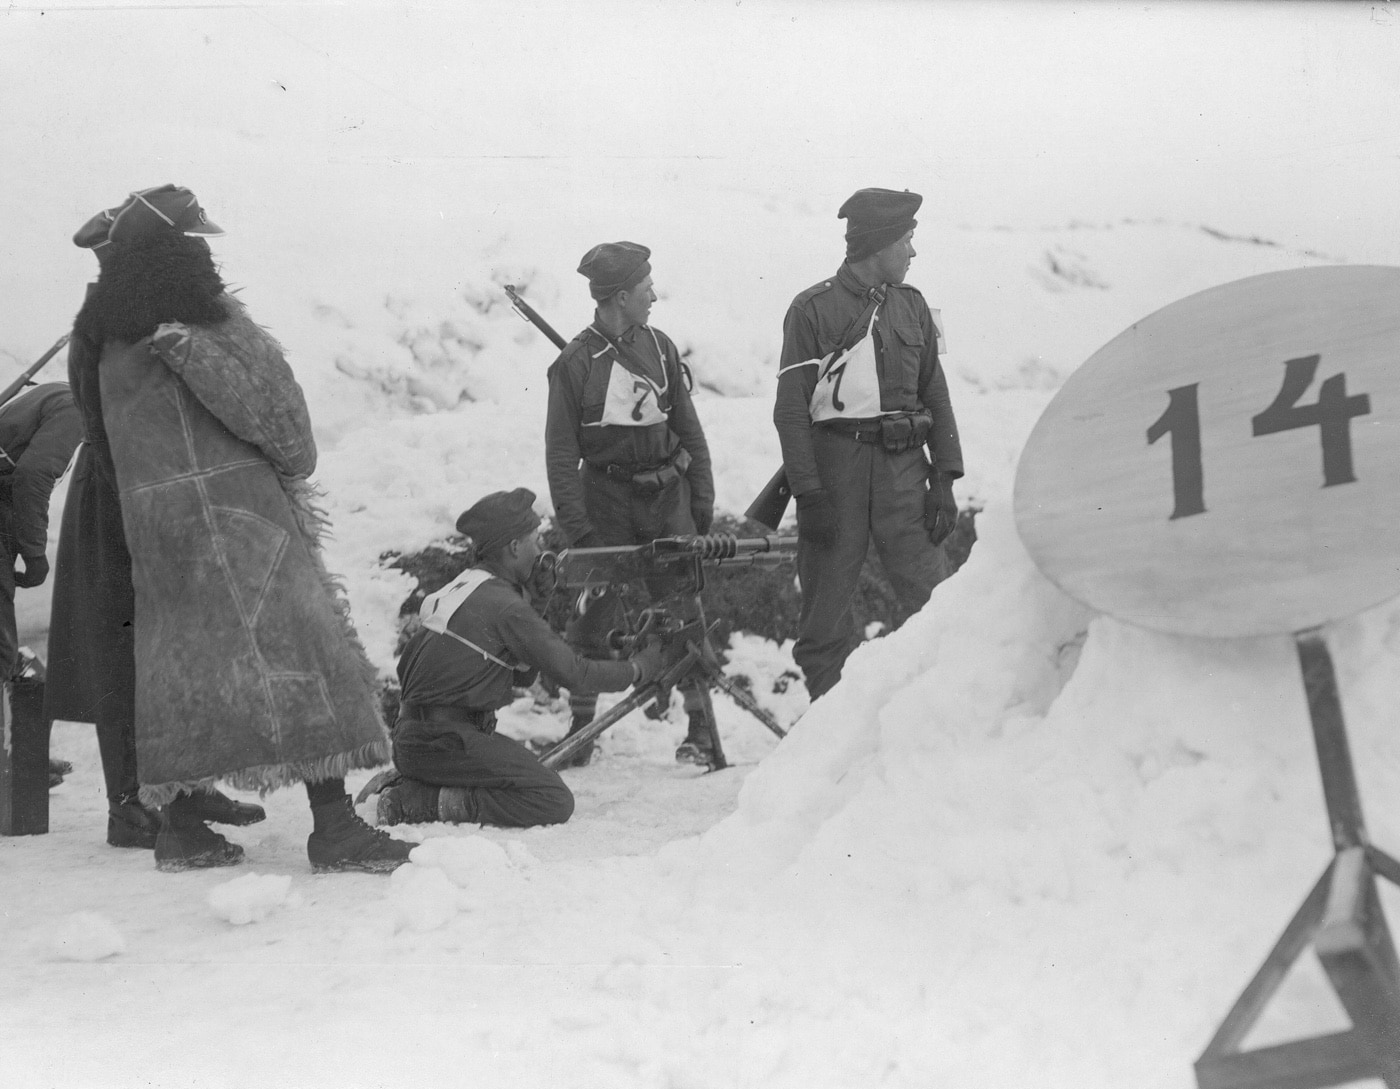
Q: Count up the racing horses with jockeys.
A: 0